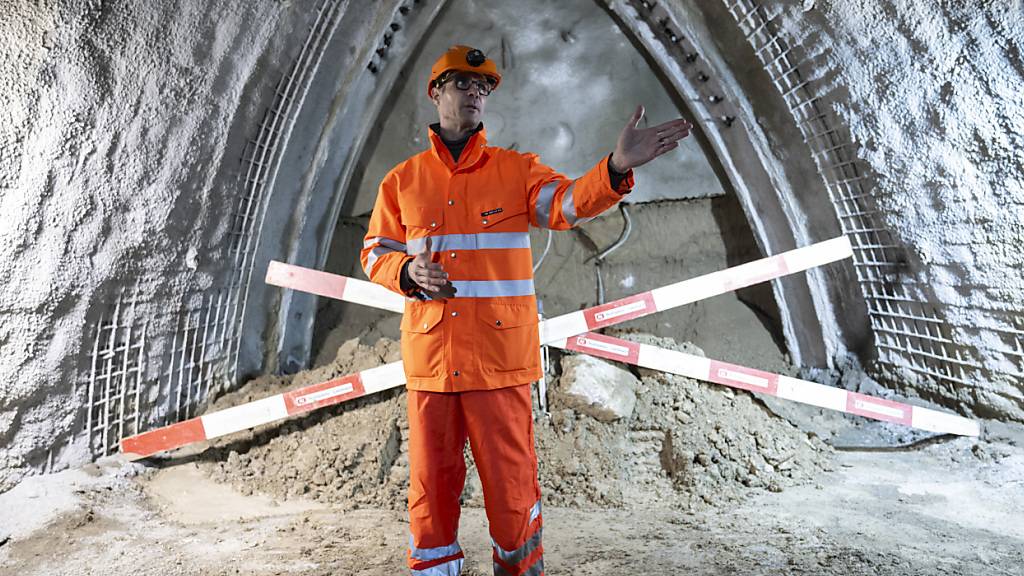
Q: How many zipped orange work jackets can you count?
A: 1